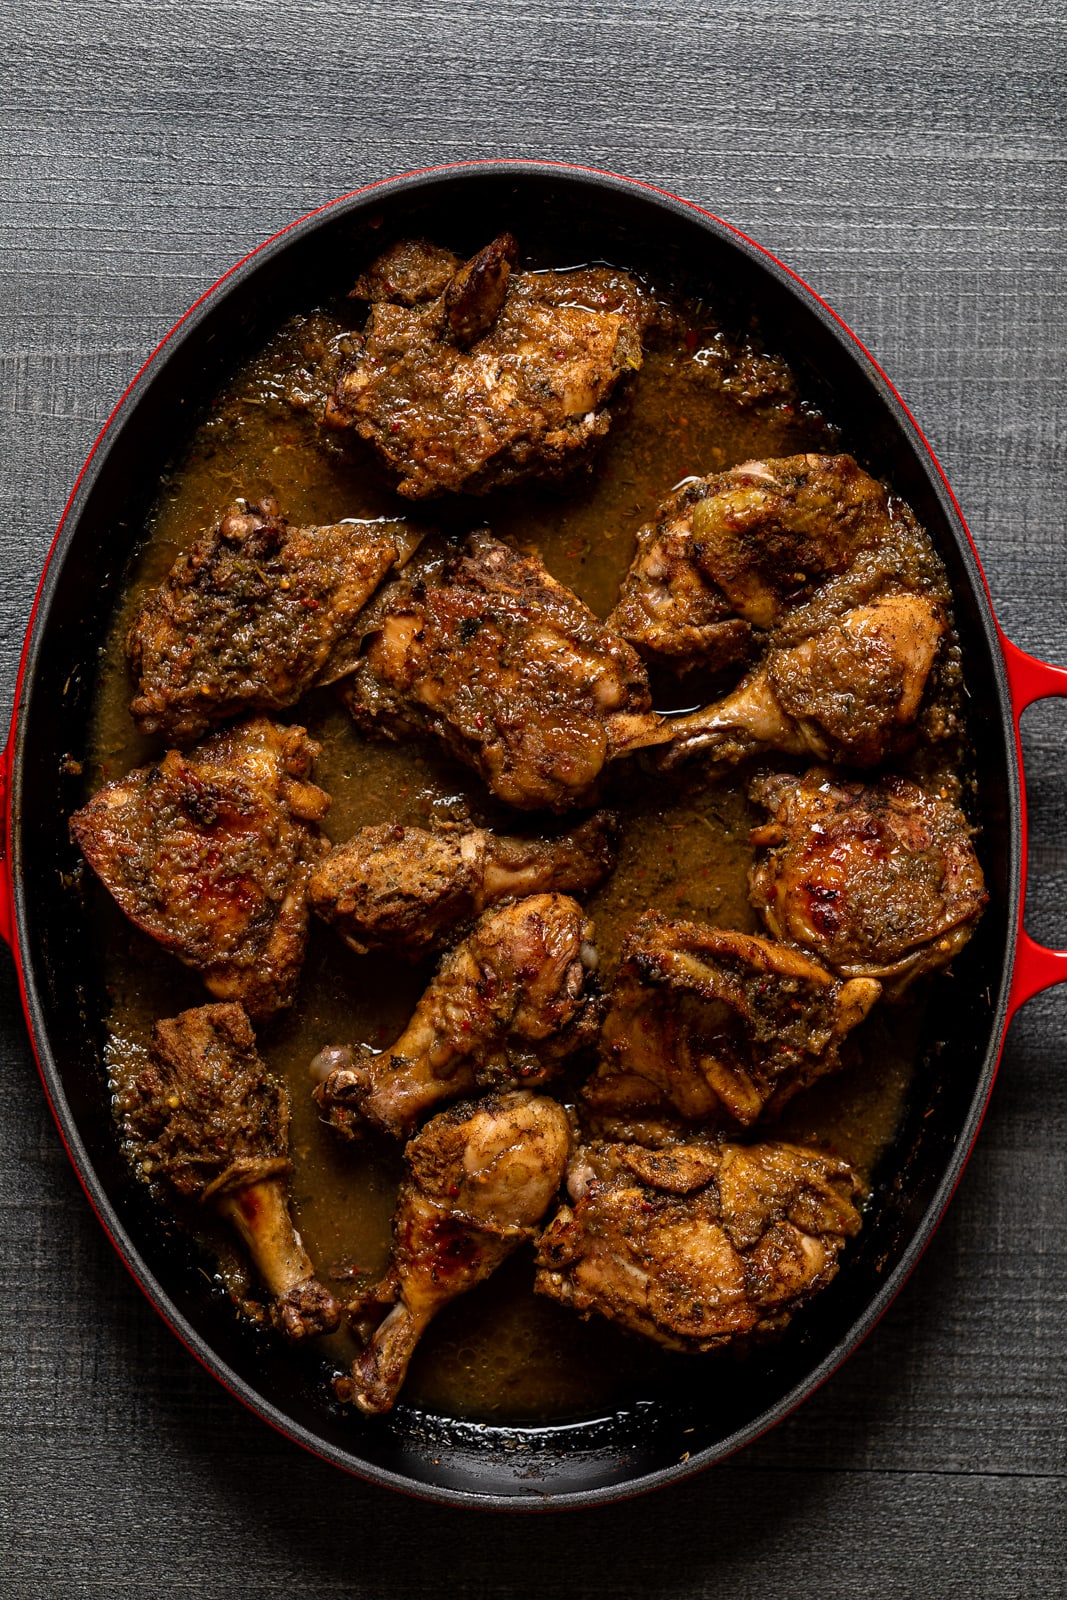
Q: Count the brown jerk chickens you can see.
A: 13